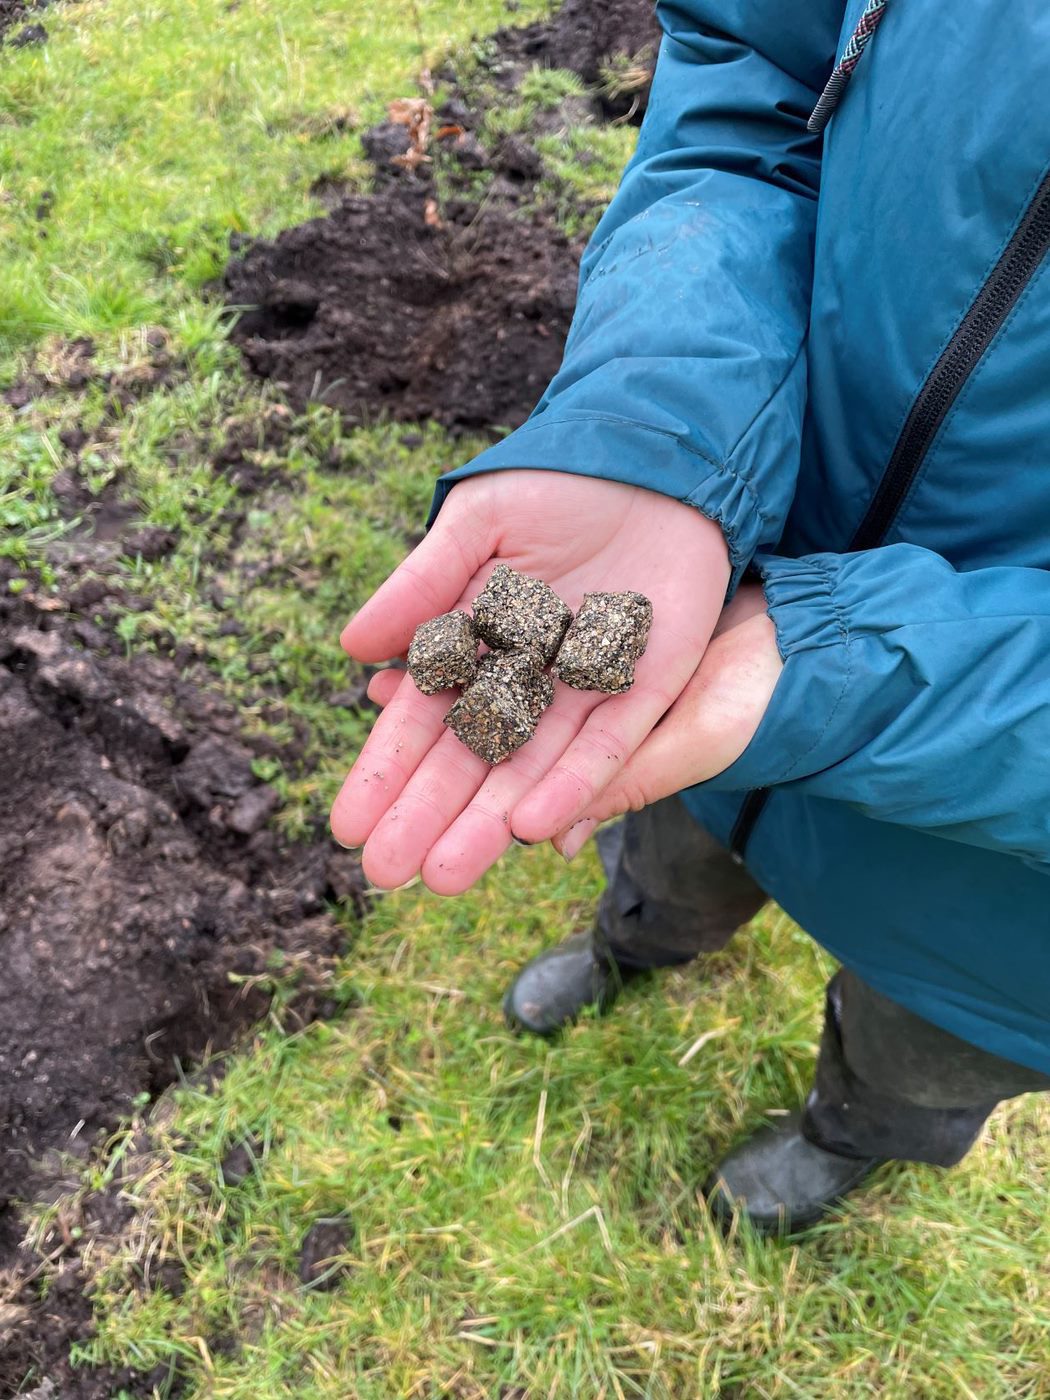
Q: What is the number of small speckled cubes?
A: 5